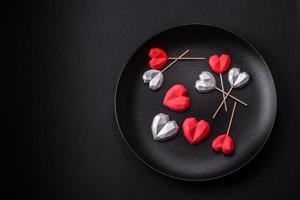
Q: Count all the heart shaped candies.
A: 9